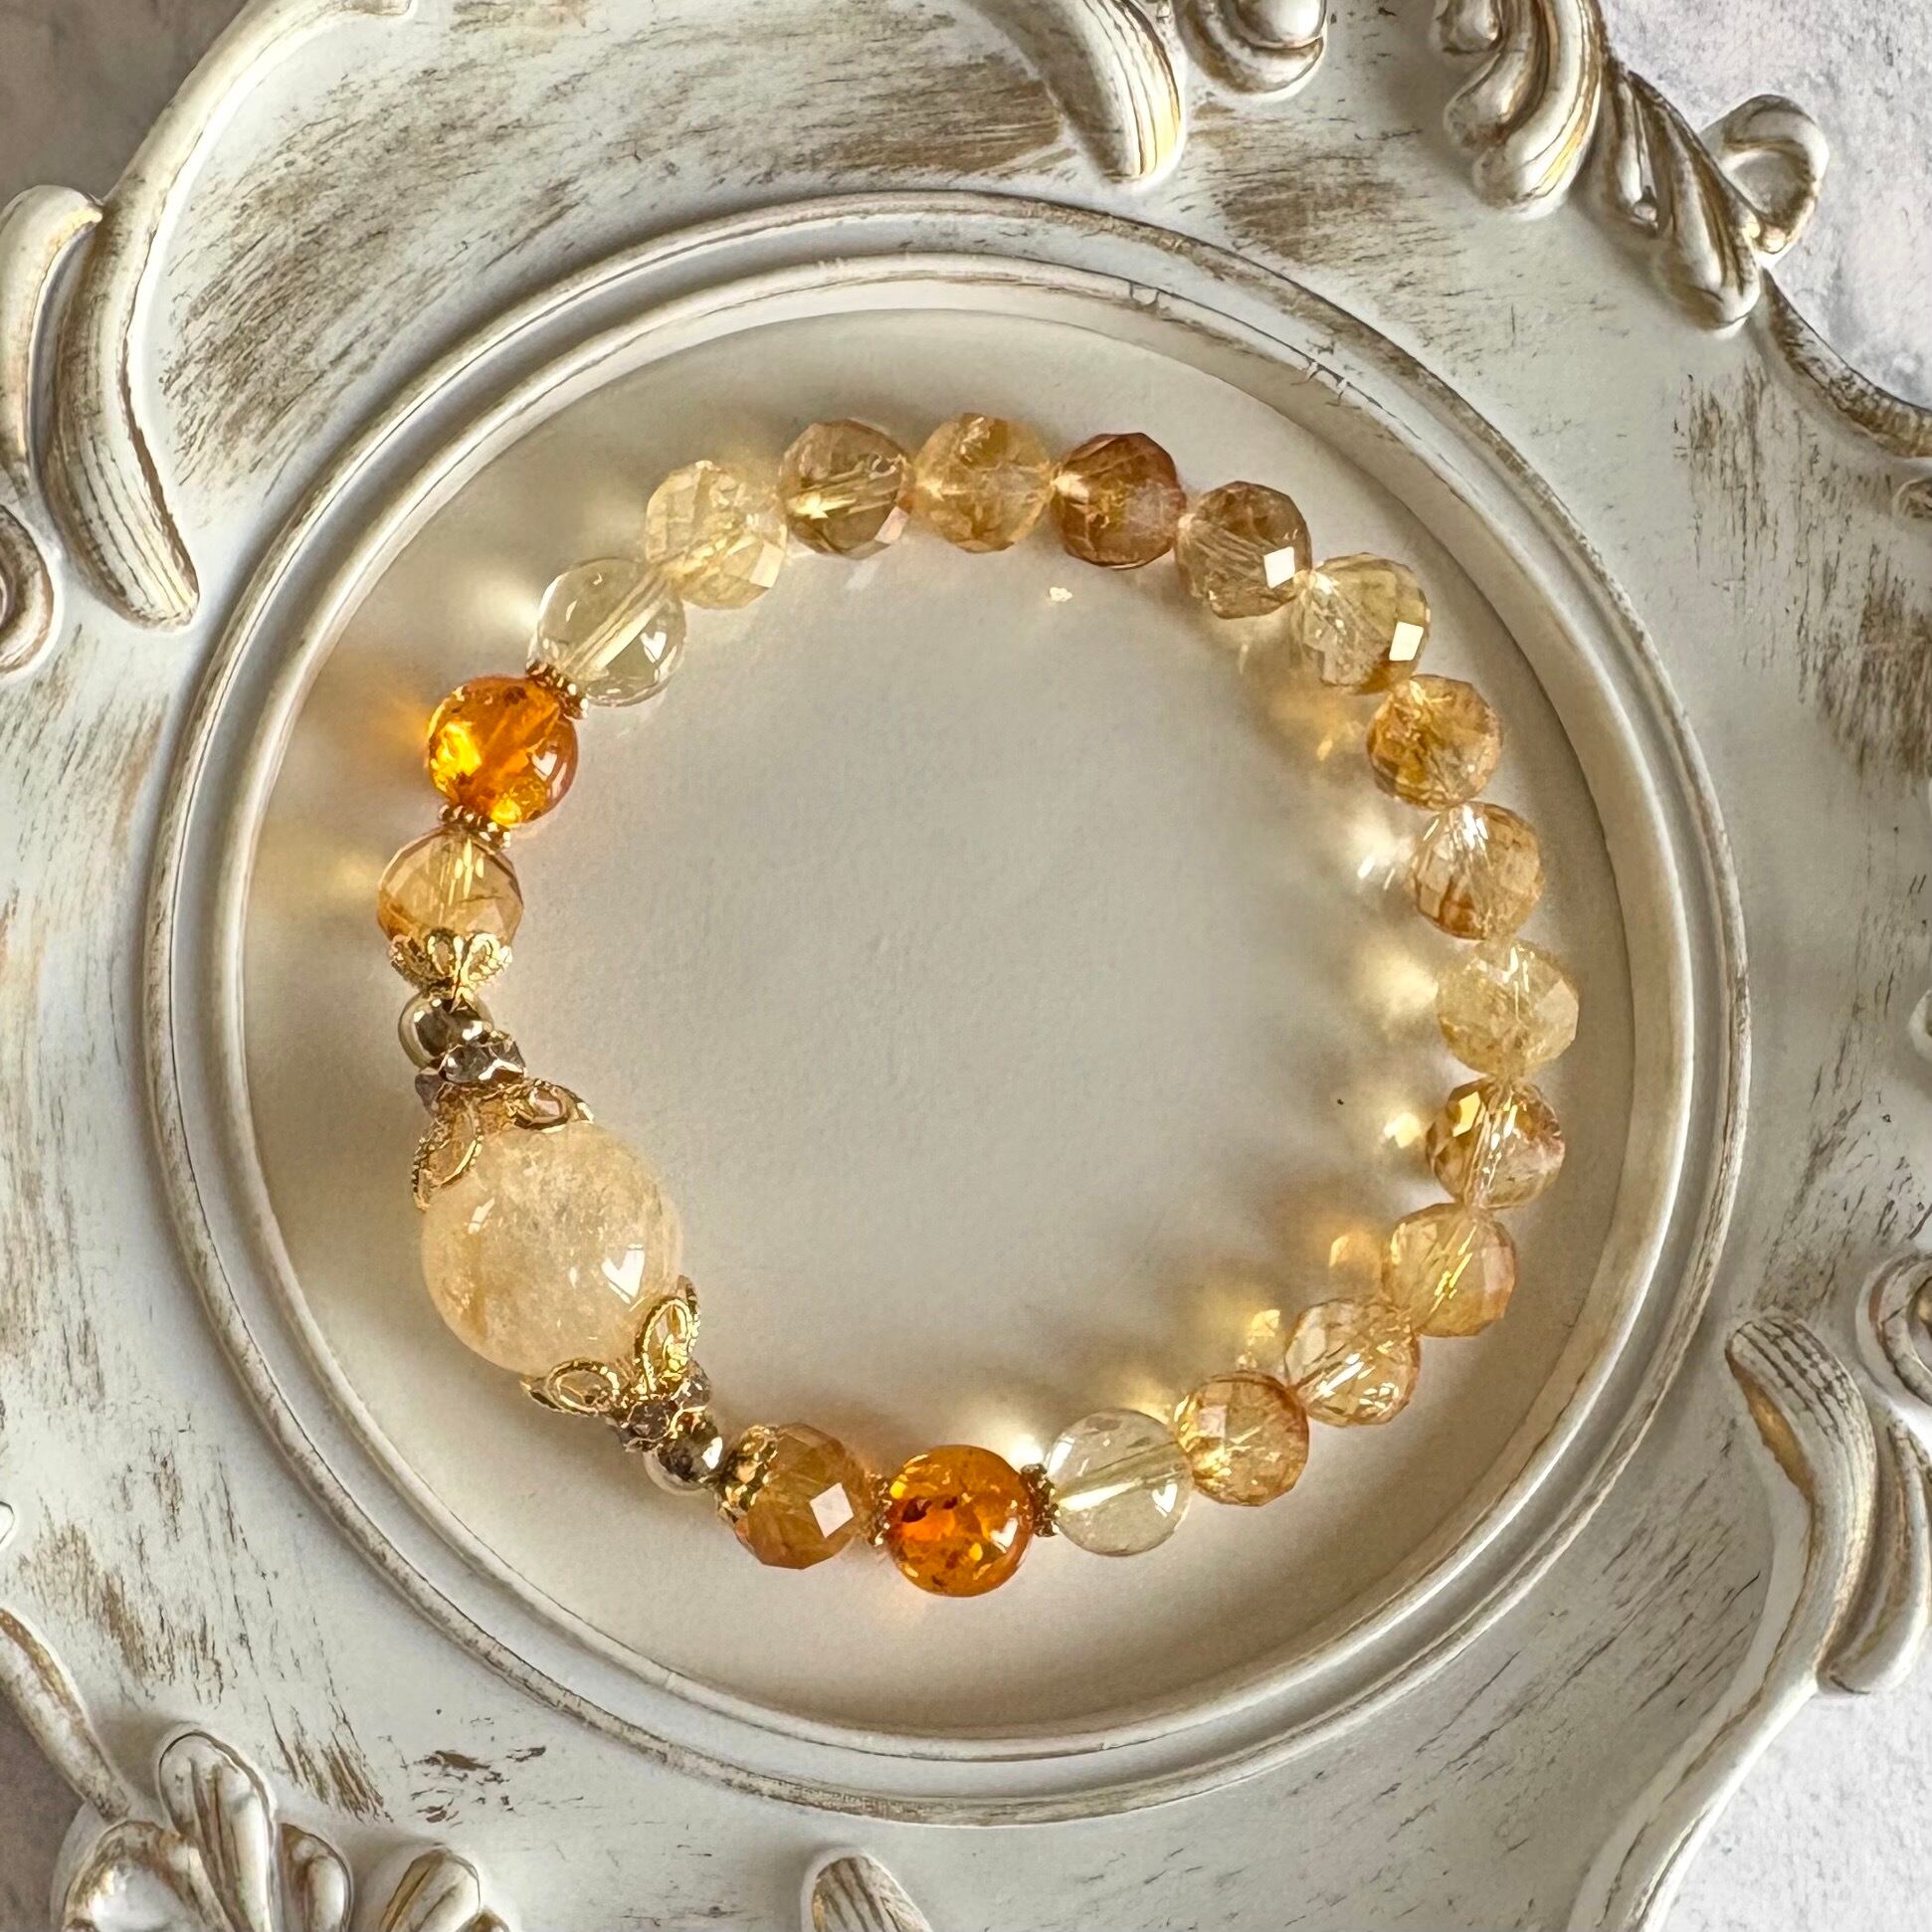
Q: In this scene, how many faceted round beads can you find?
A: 15